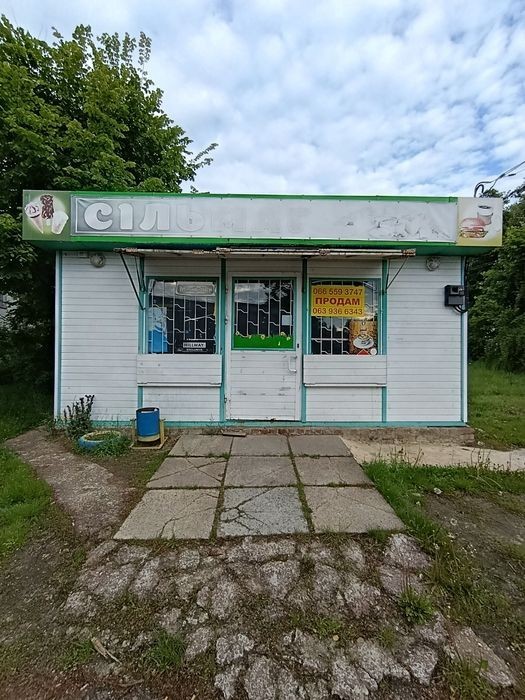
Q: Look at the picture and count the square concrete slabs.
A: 9